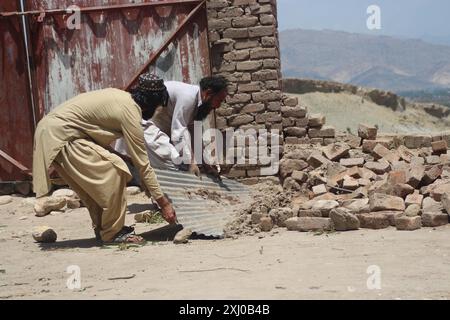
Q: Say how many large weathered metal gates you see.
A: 1